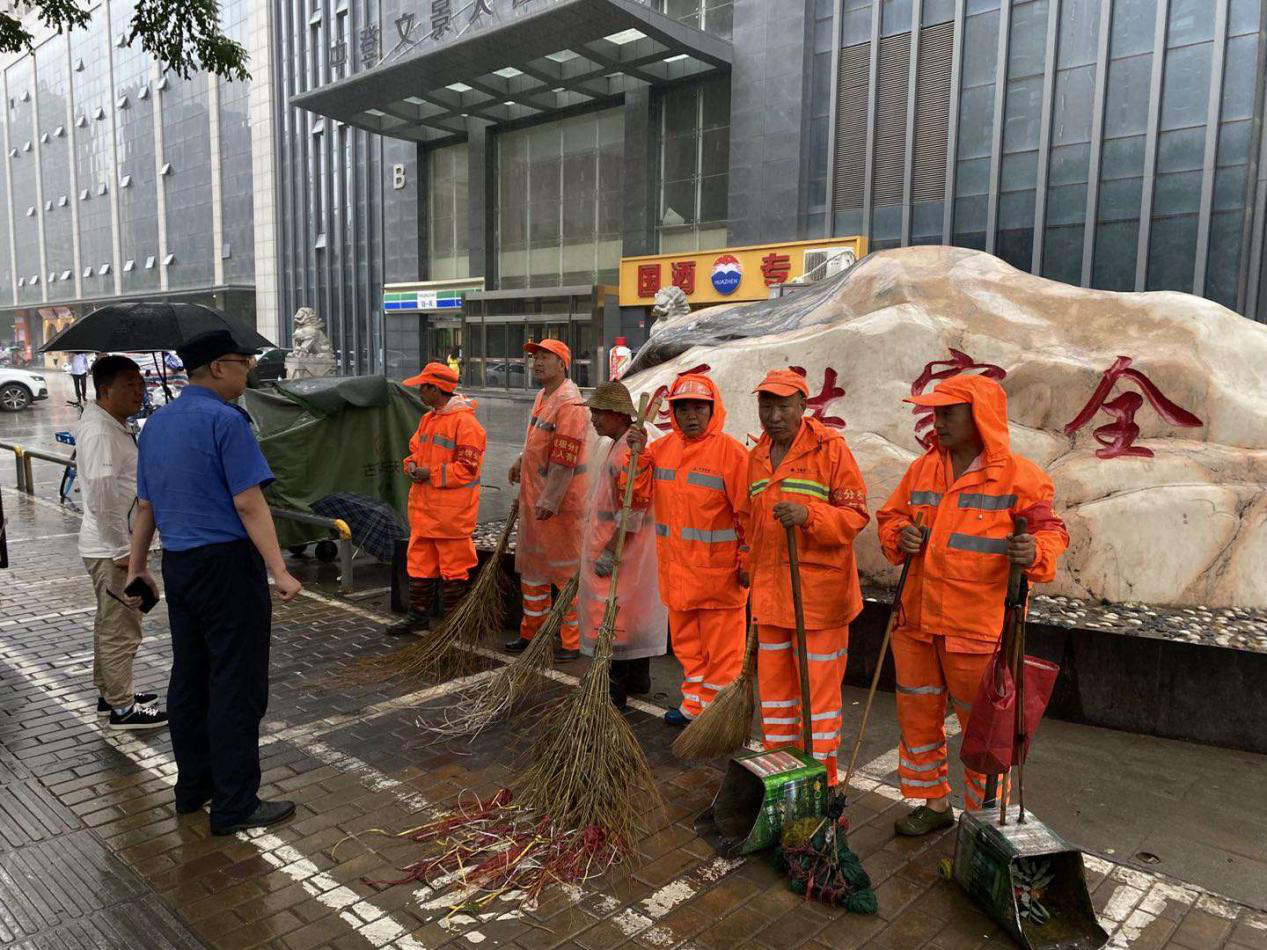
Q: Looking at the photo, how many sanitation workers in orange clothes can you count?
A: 6